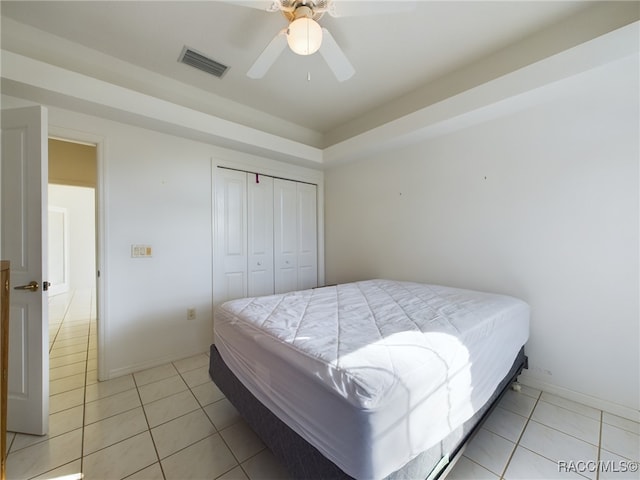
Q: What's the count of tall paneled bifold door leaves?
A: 4